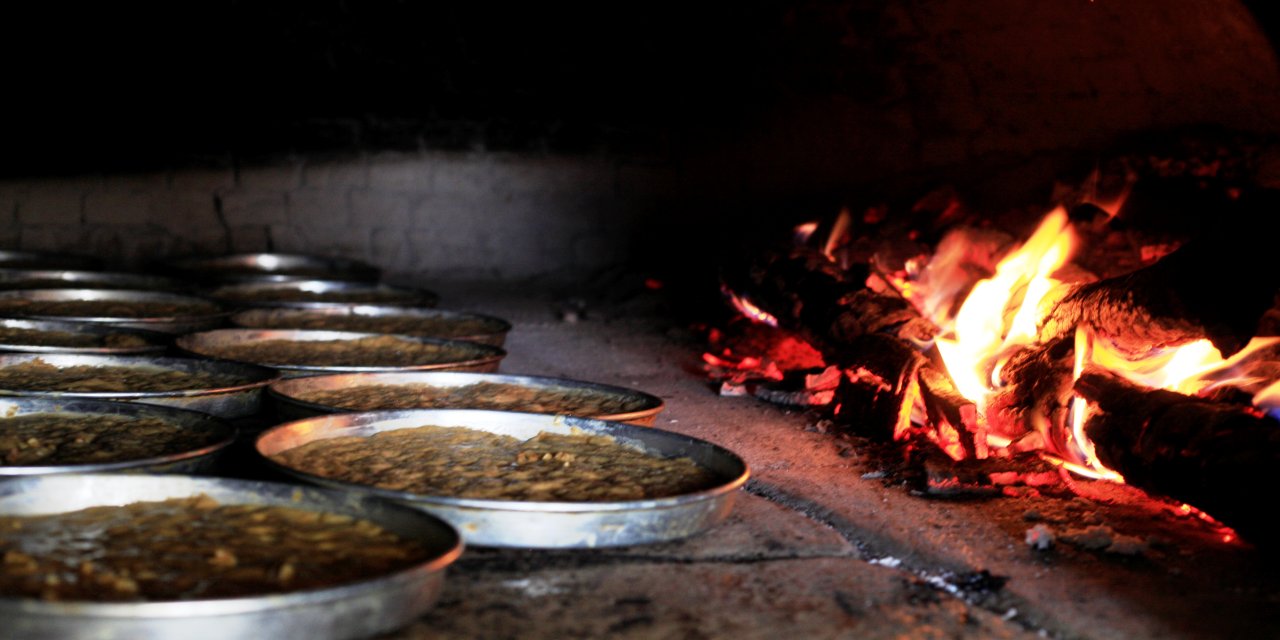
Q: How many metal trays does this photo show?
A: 13